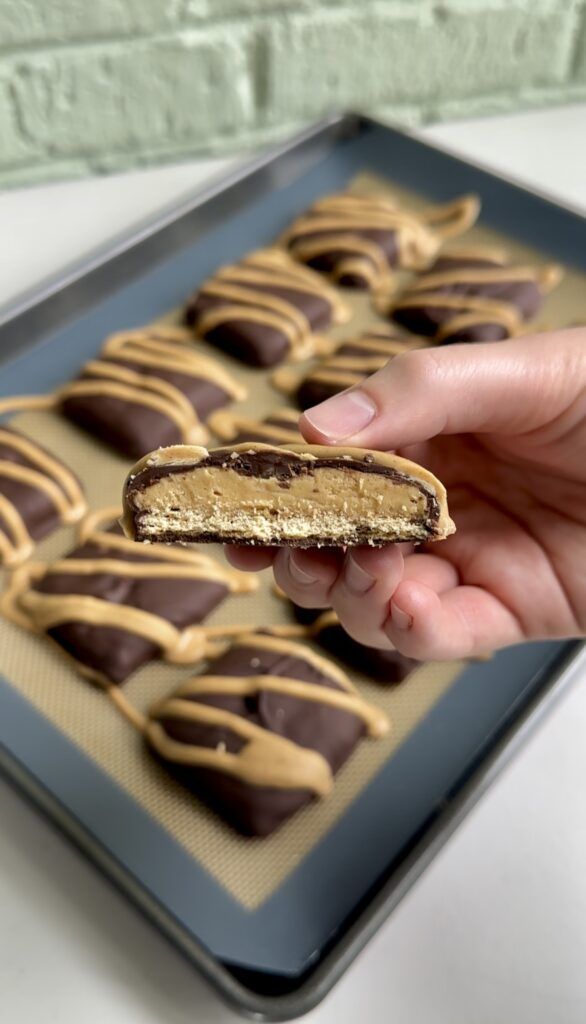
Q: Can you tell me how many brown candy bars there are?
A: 11